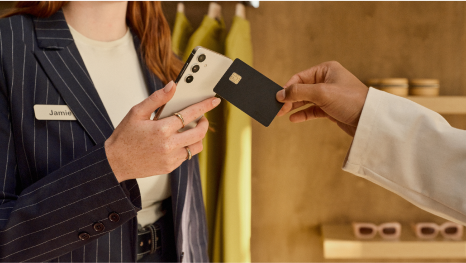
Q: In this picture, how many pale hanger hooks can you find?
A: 3